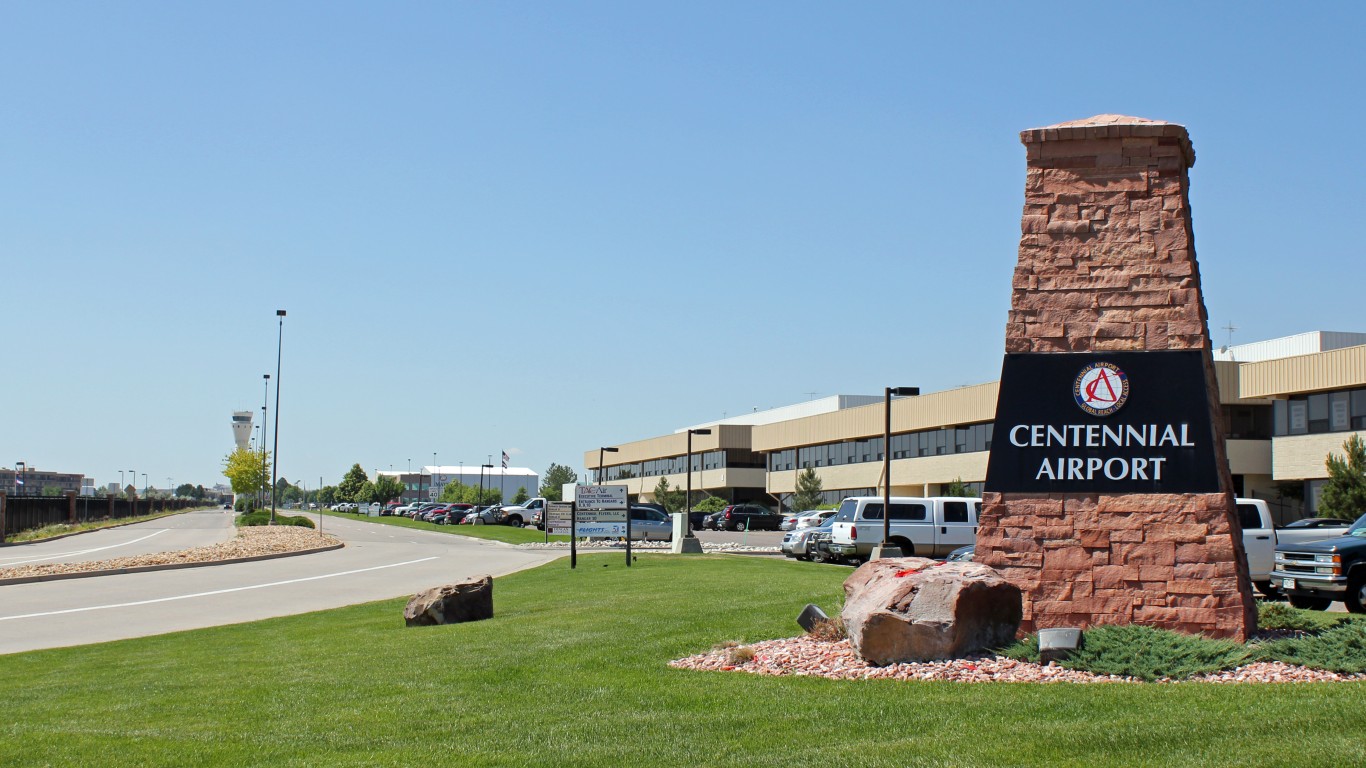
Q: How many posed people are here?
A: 0